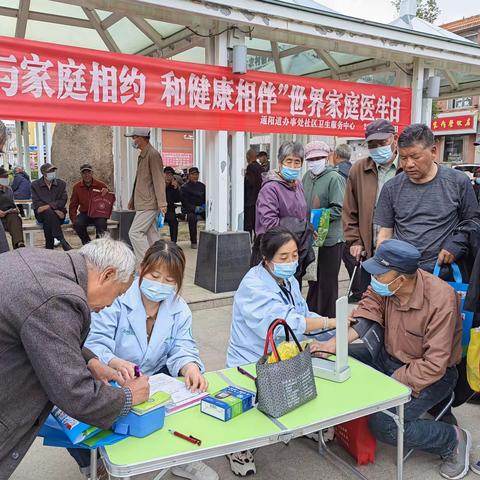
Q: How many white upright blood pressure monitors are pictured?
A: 1